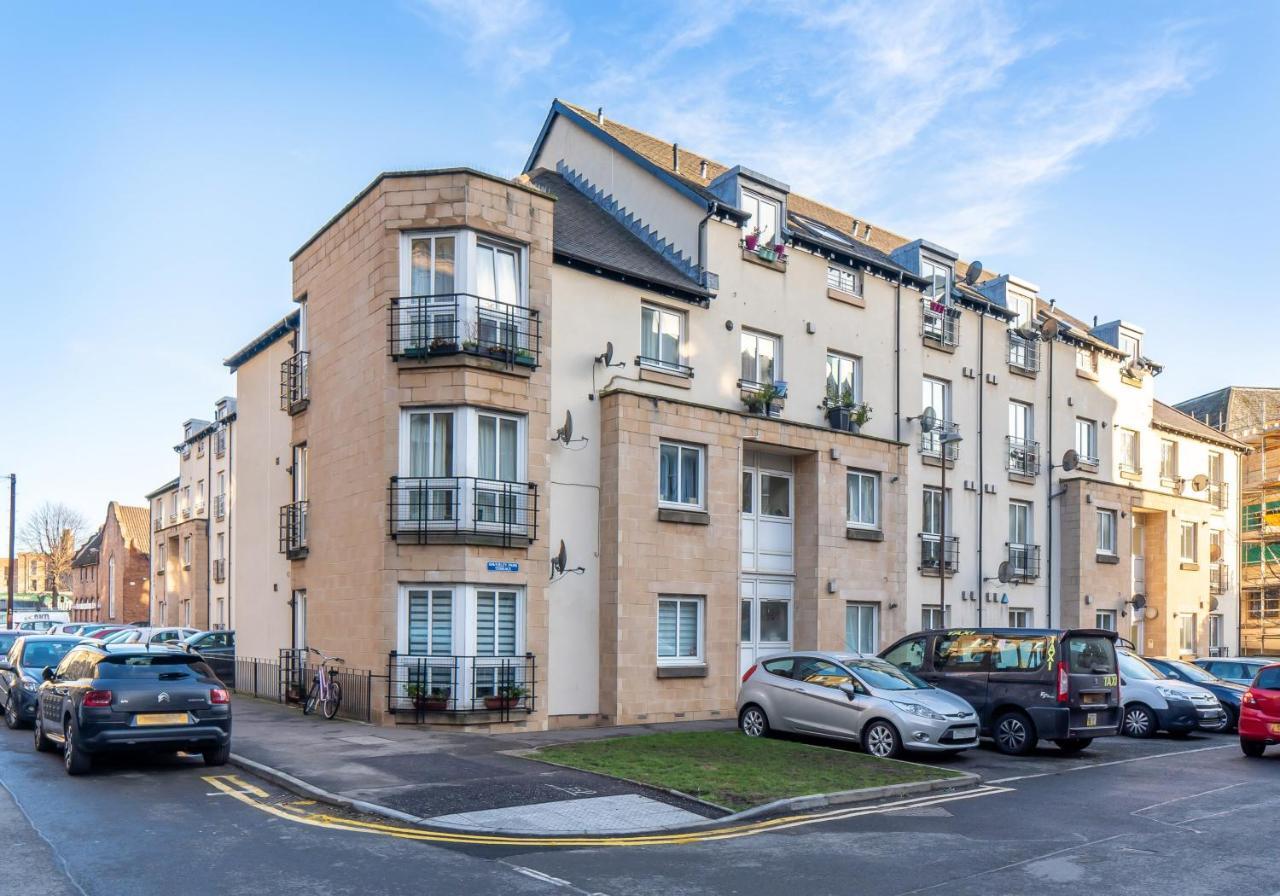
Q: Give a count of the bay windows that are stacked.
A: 3